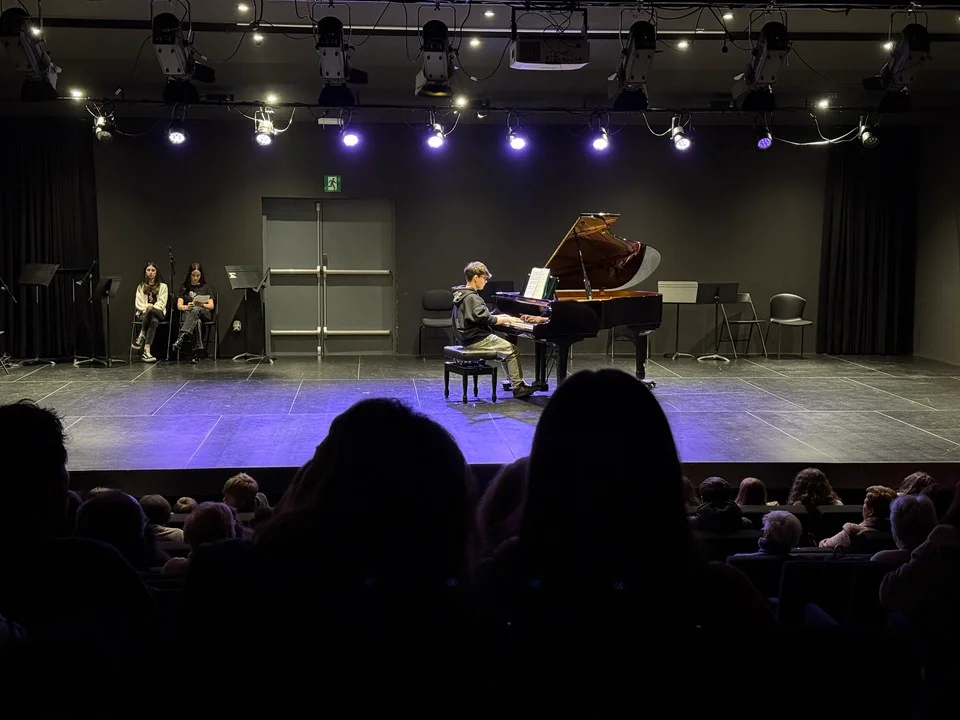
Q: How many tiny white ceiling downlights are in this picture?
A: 12